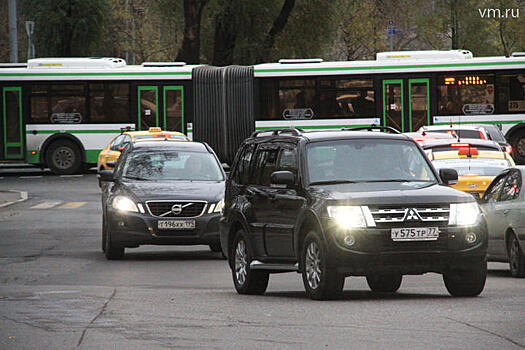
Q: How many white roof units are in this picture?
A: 2